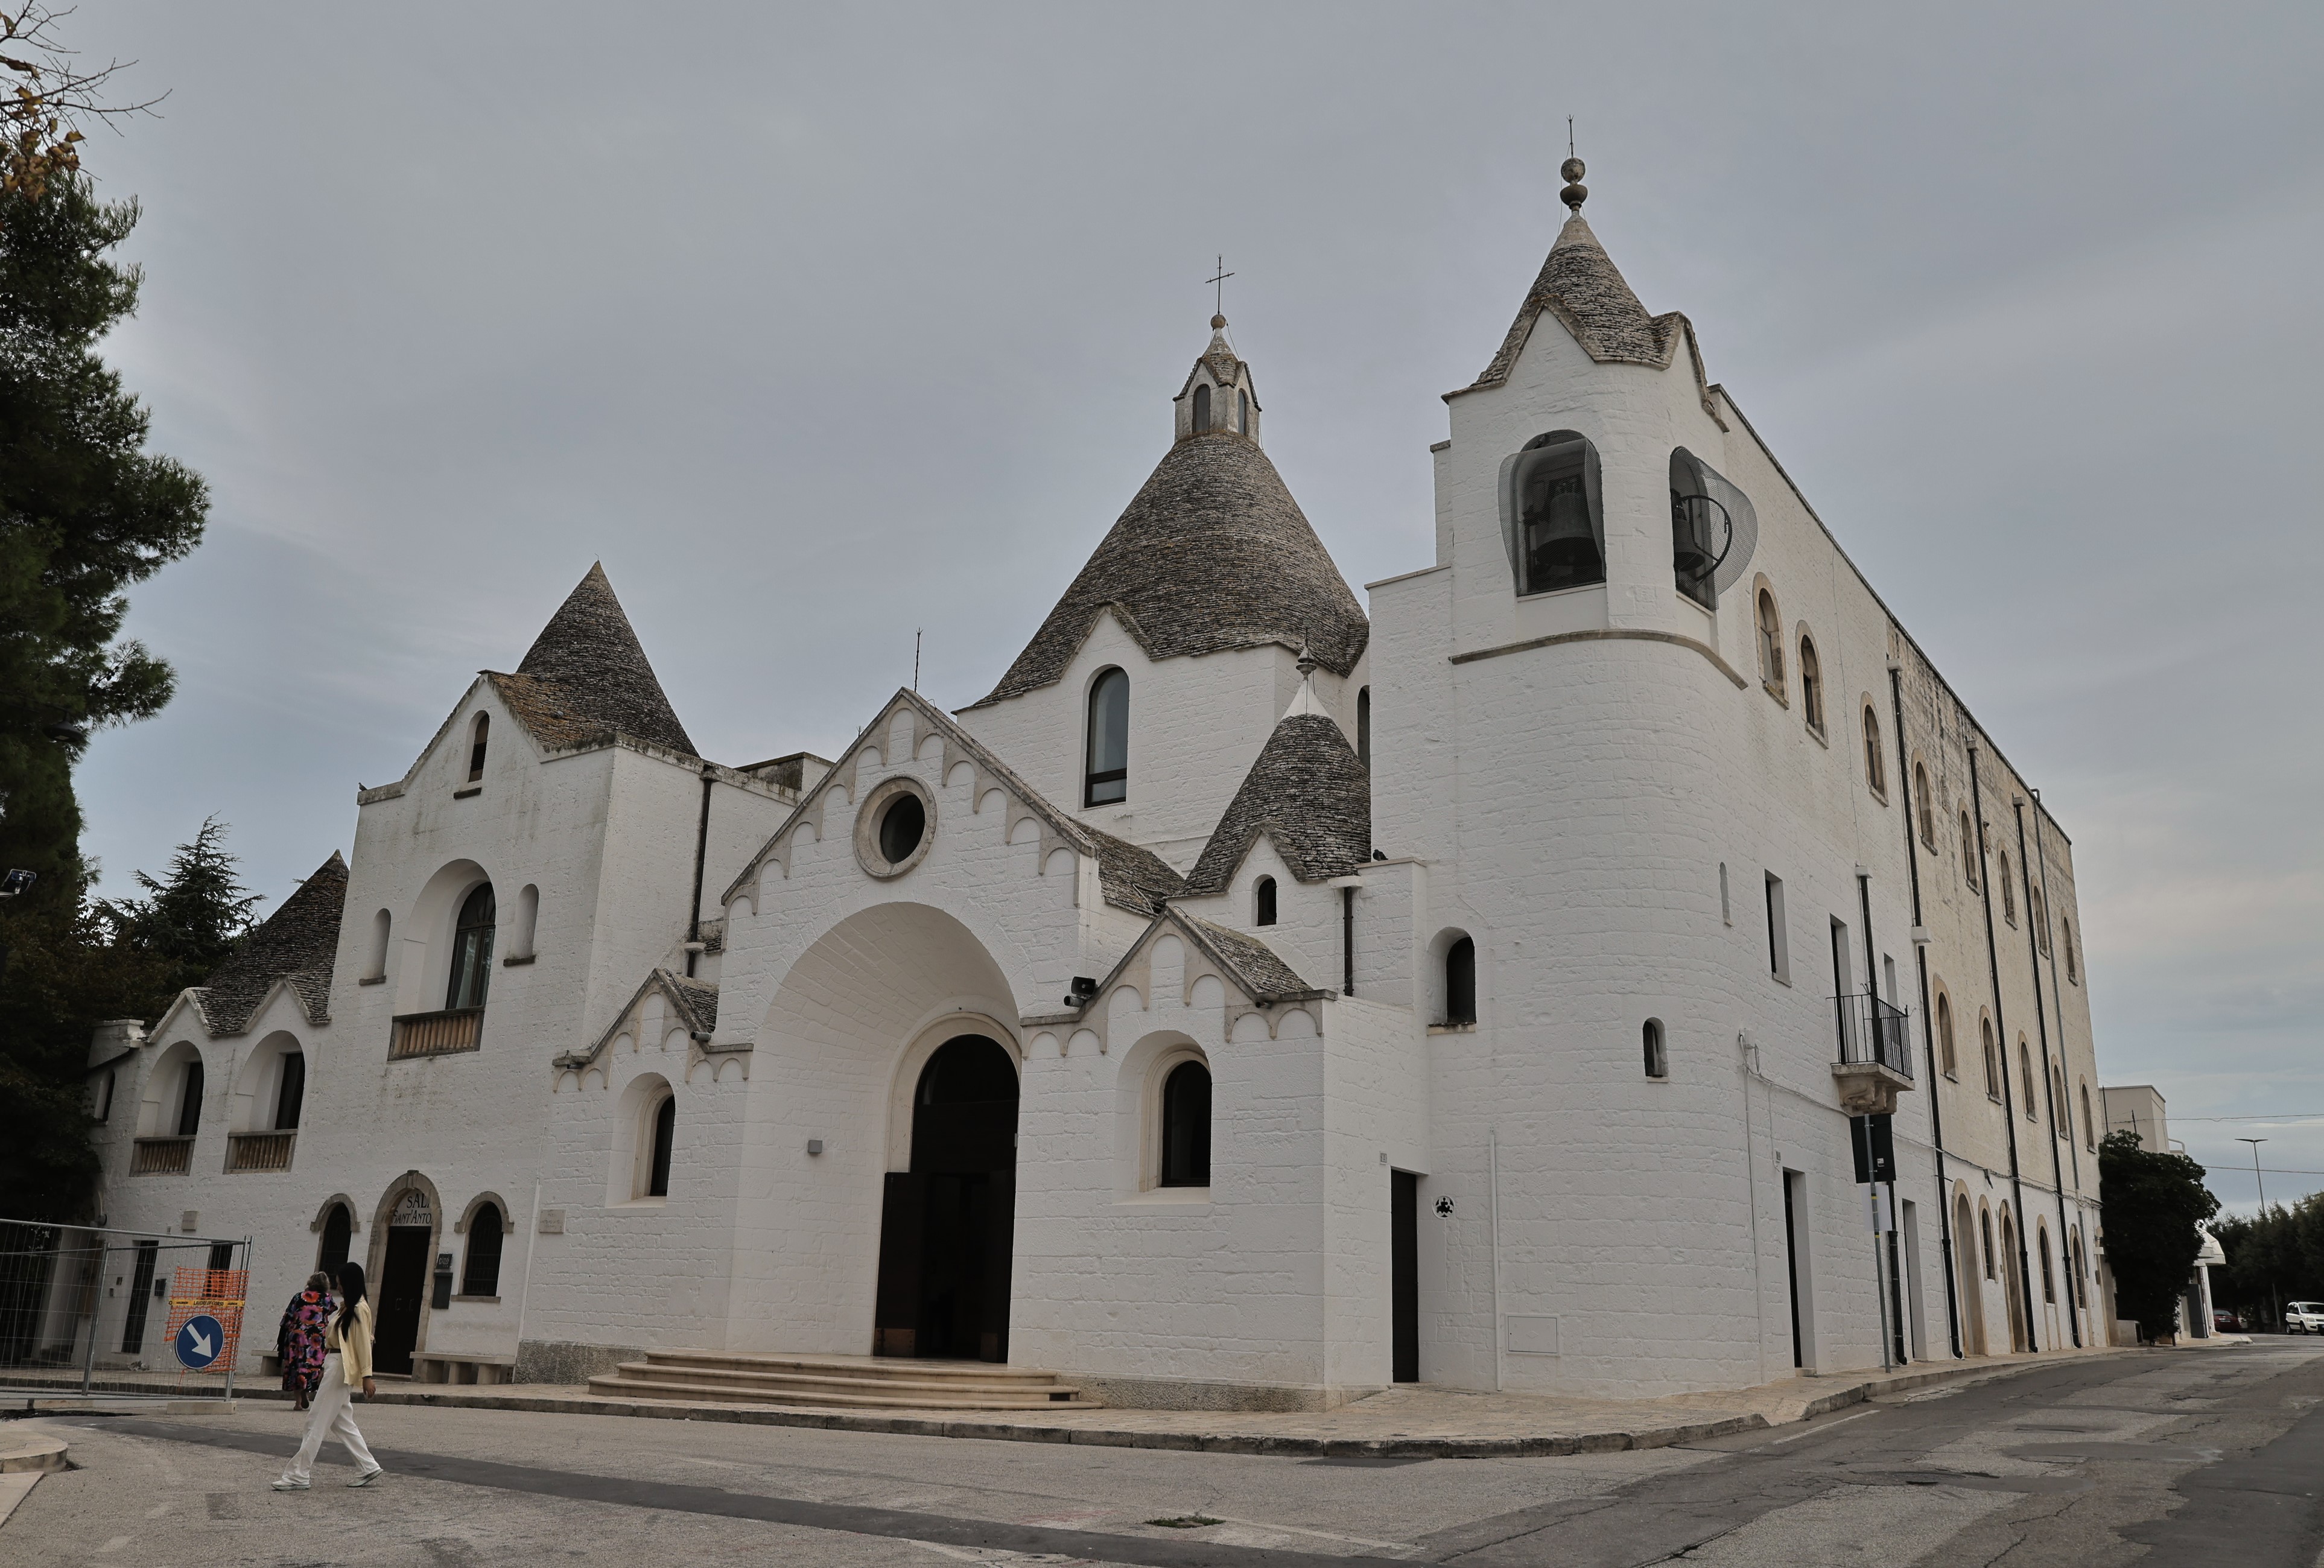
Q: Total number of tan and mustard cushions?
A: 0